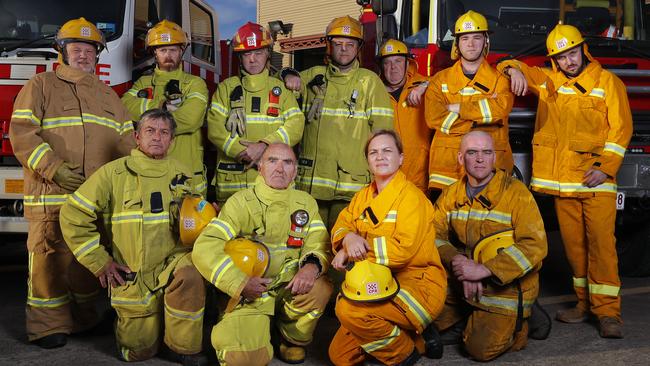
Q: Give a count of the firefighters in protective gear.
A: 11